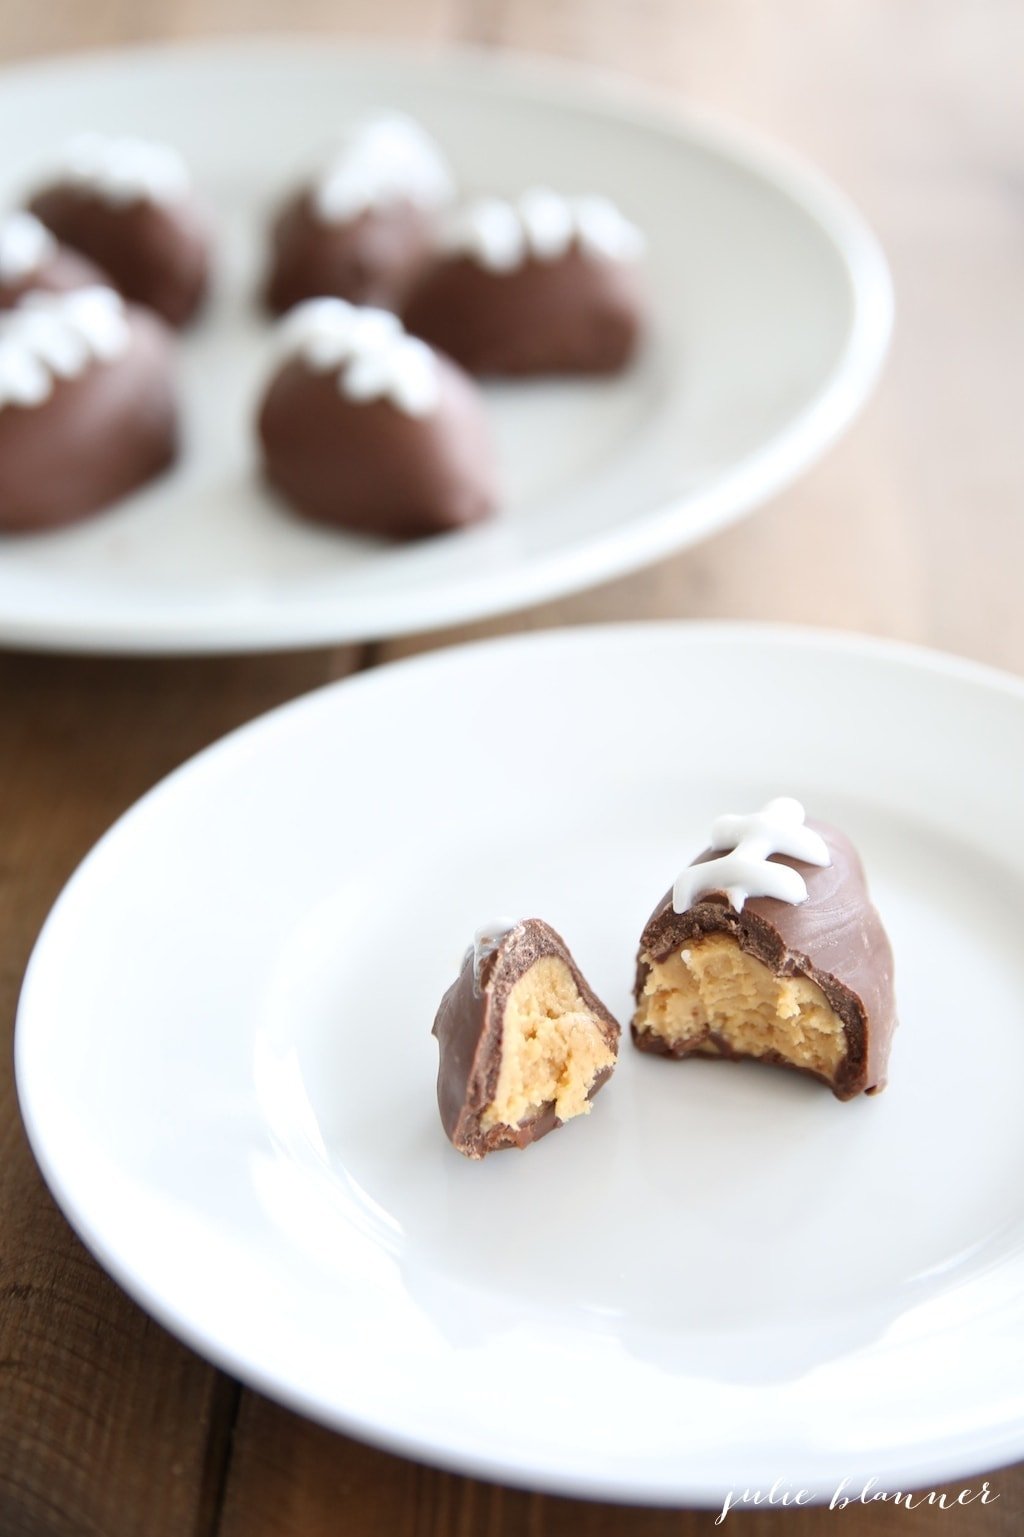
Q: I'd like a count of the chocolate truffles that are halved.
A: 1